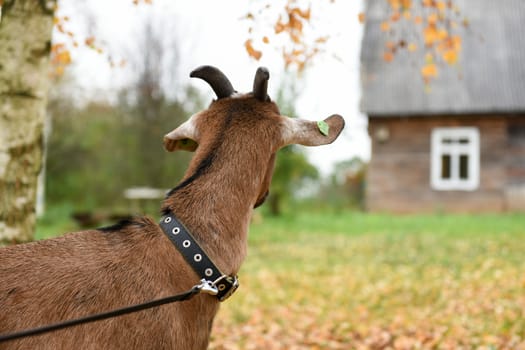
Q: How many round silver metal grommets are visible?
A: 6